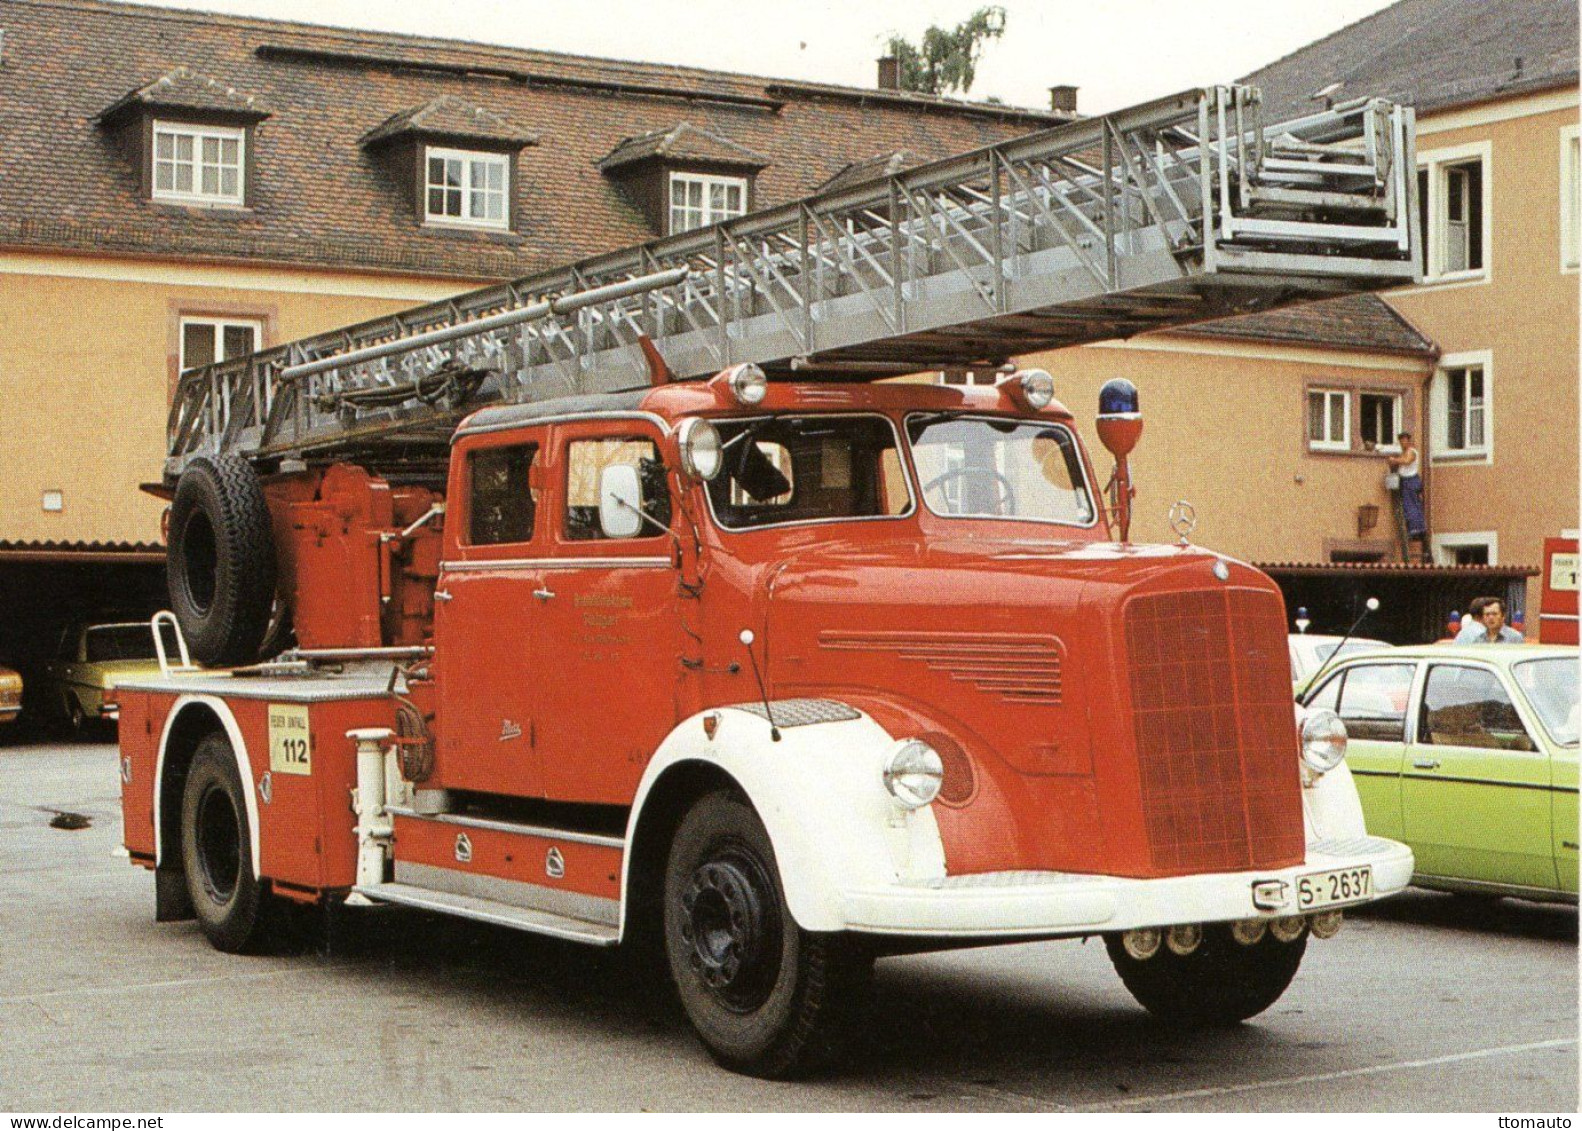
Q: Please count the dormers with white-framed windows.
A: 3